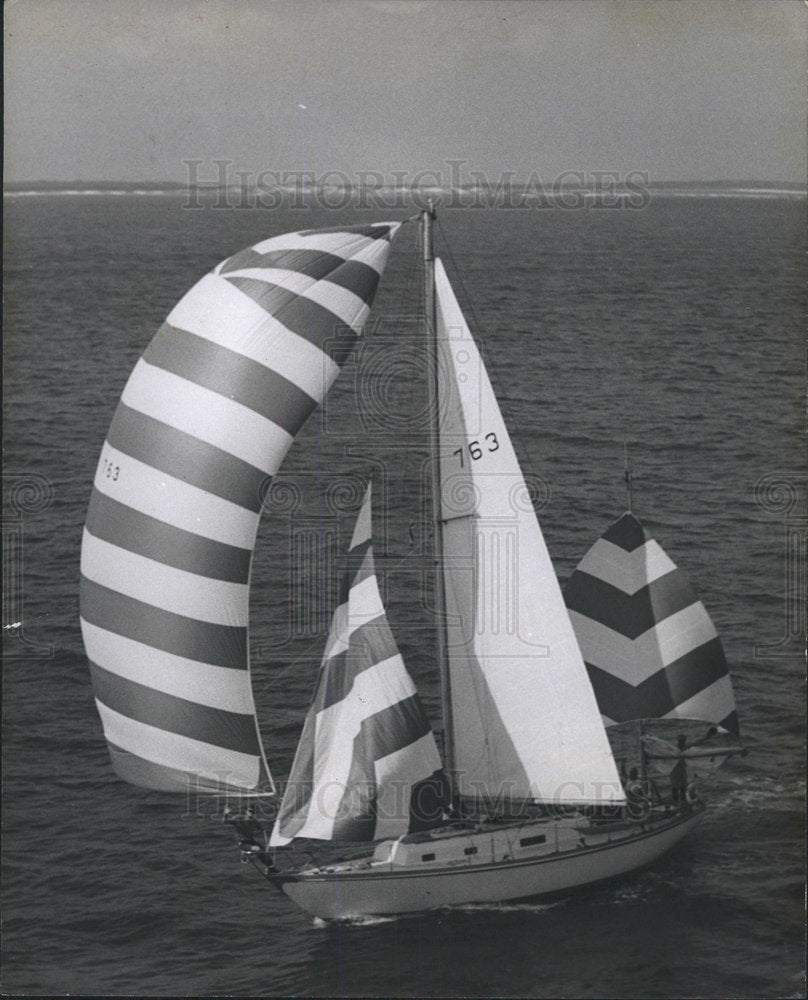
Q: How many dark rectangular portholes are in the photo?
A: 3